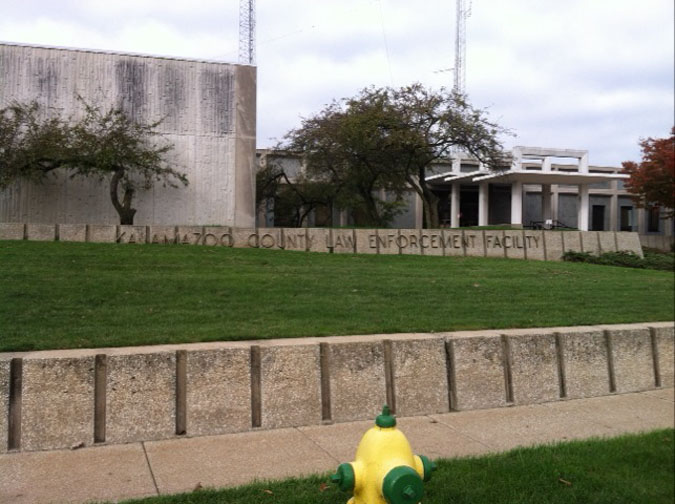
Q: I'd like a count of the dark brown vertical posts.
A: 11